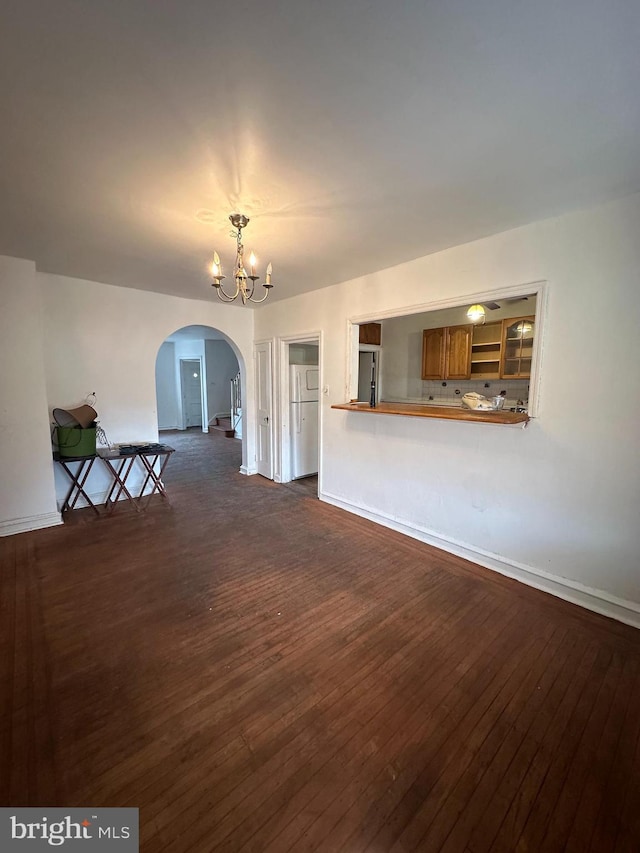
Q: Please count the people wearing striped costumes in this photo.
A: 0